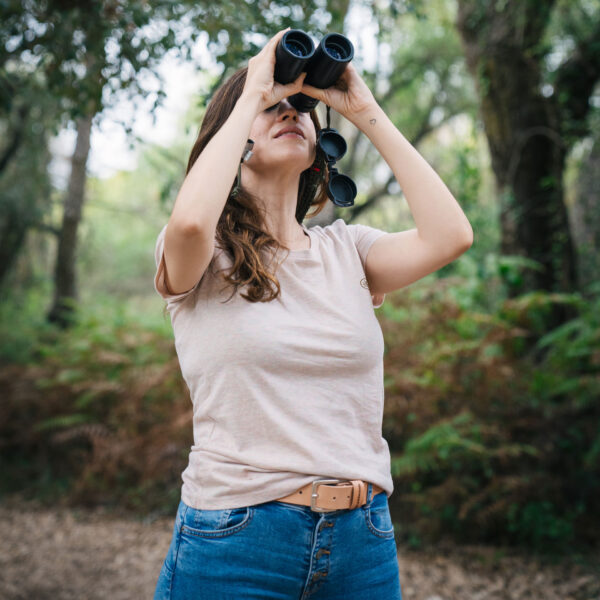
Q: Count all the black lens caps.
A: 2